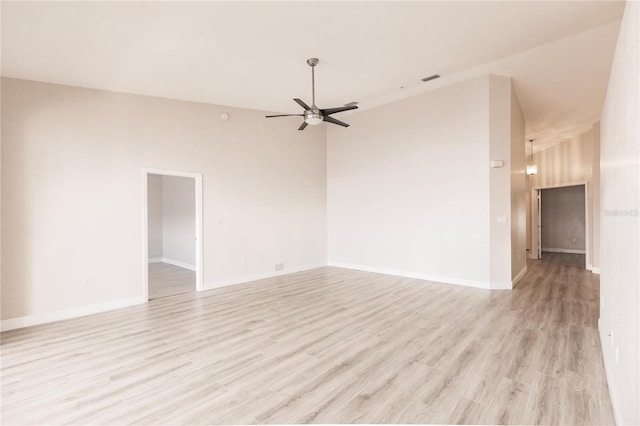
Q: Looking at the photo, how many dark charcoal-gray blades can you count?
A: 5